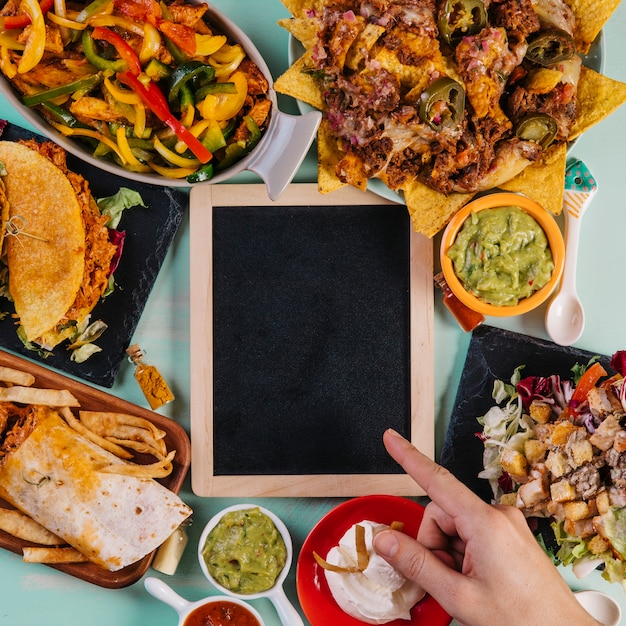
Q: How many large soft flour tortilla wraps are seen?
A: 1